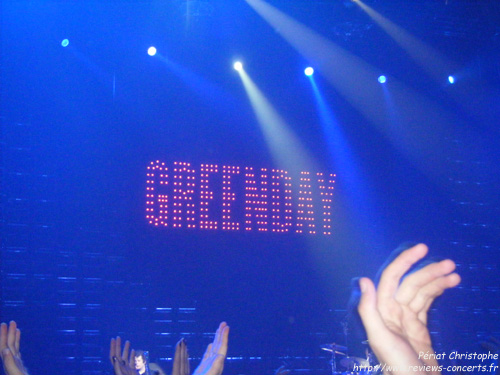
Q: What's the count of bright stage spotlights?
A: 6